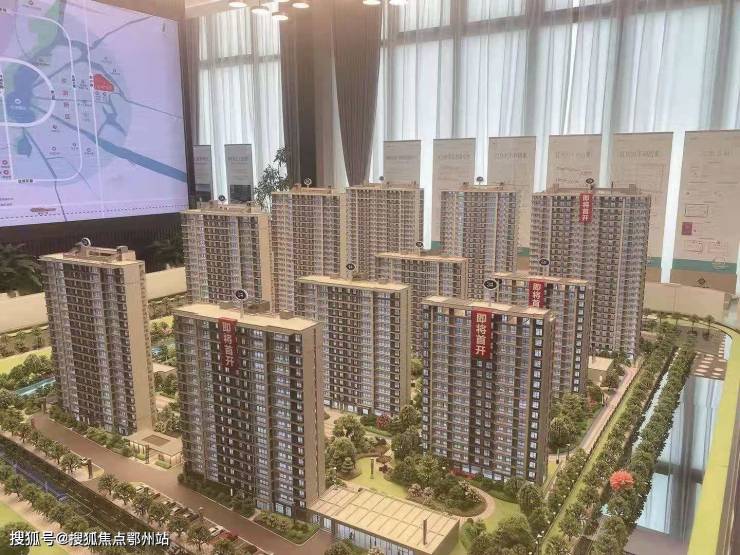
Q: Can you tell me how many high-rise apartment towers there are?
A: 11